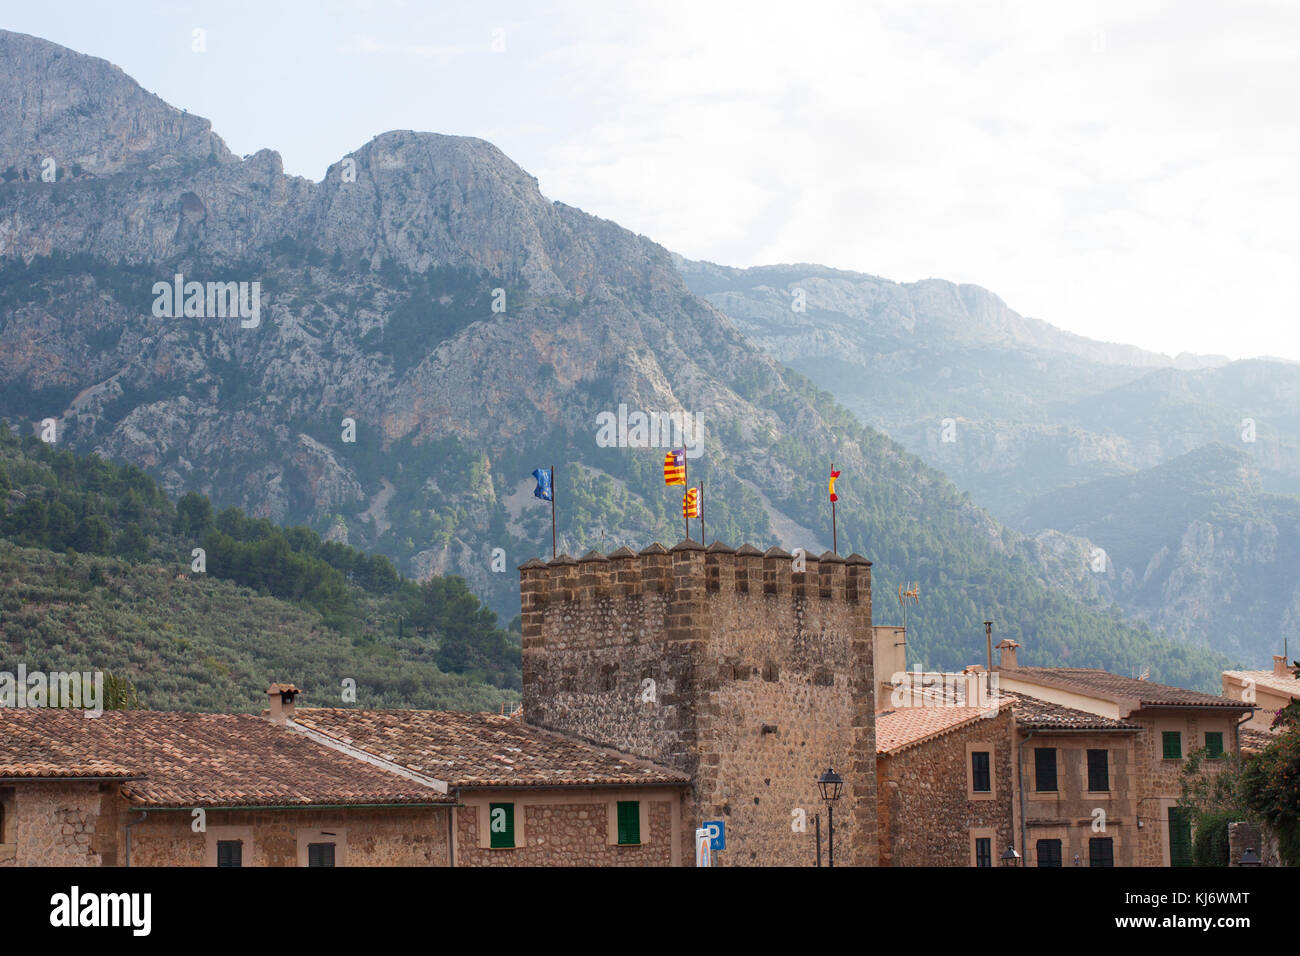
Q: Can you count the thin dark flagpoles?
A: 4